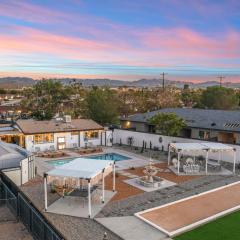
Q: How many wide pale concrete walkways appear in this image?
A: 1